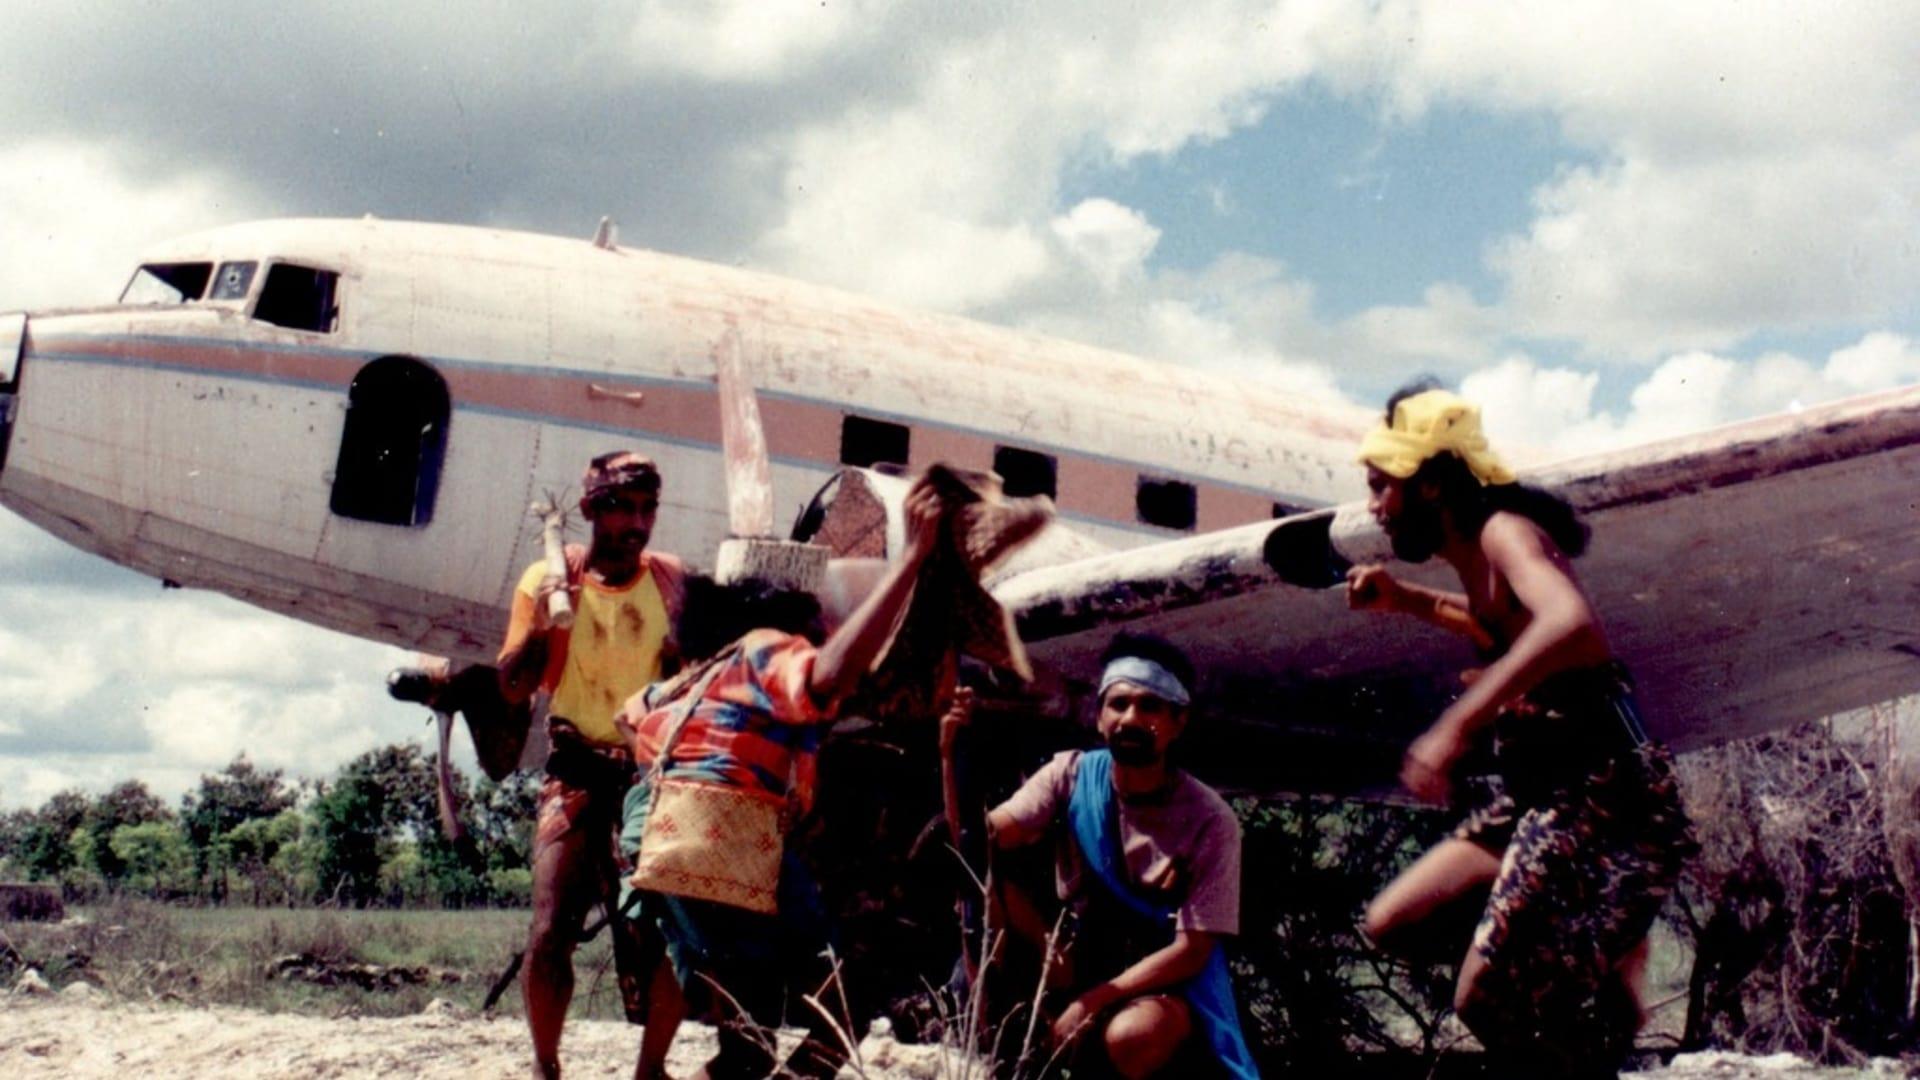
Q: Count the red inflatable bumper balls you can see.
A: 0